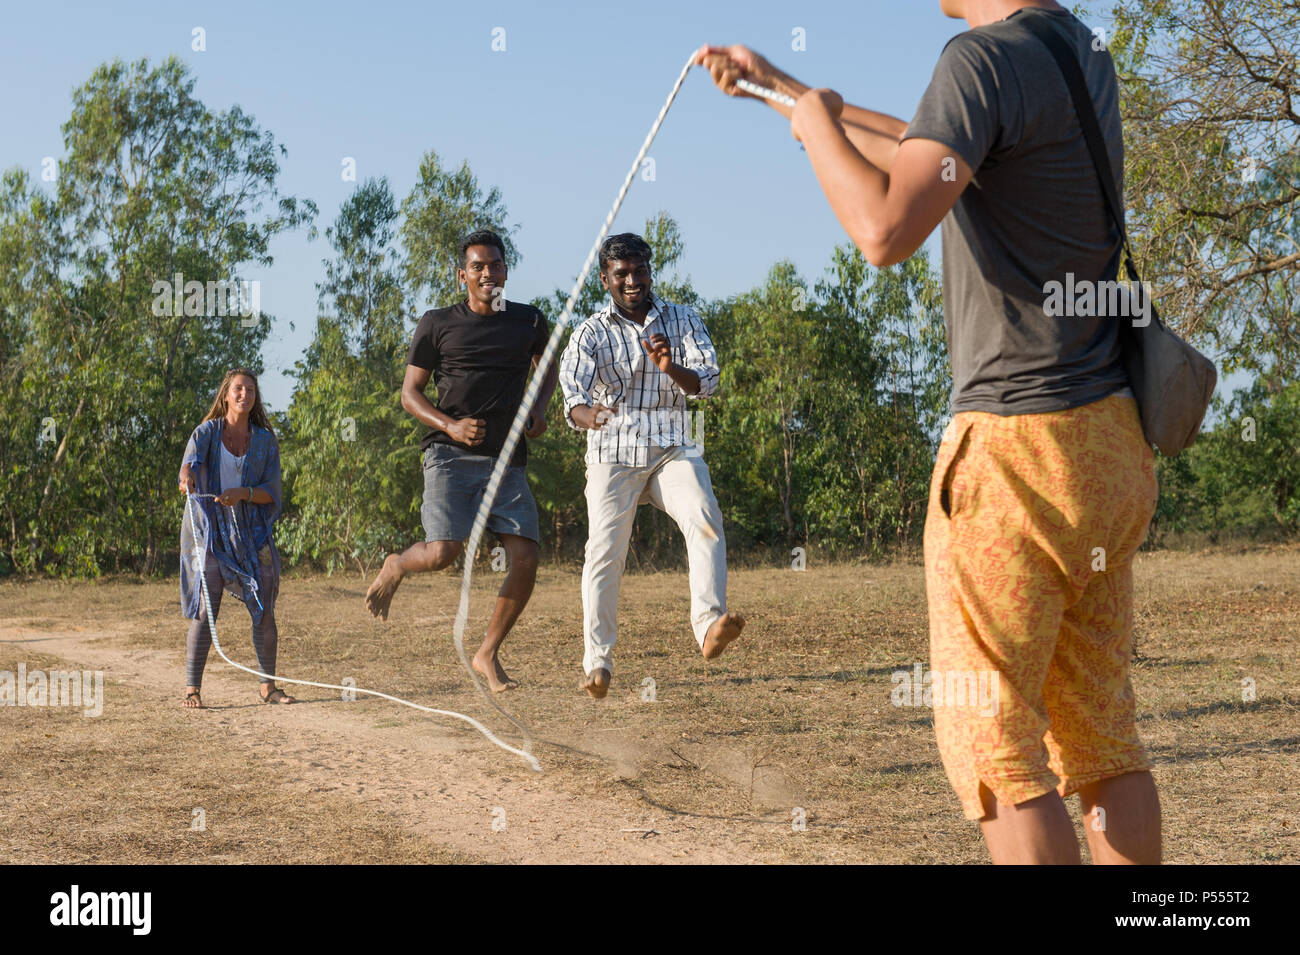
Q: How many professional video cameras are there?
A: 0